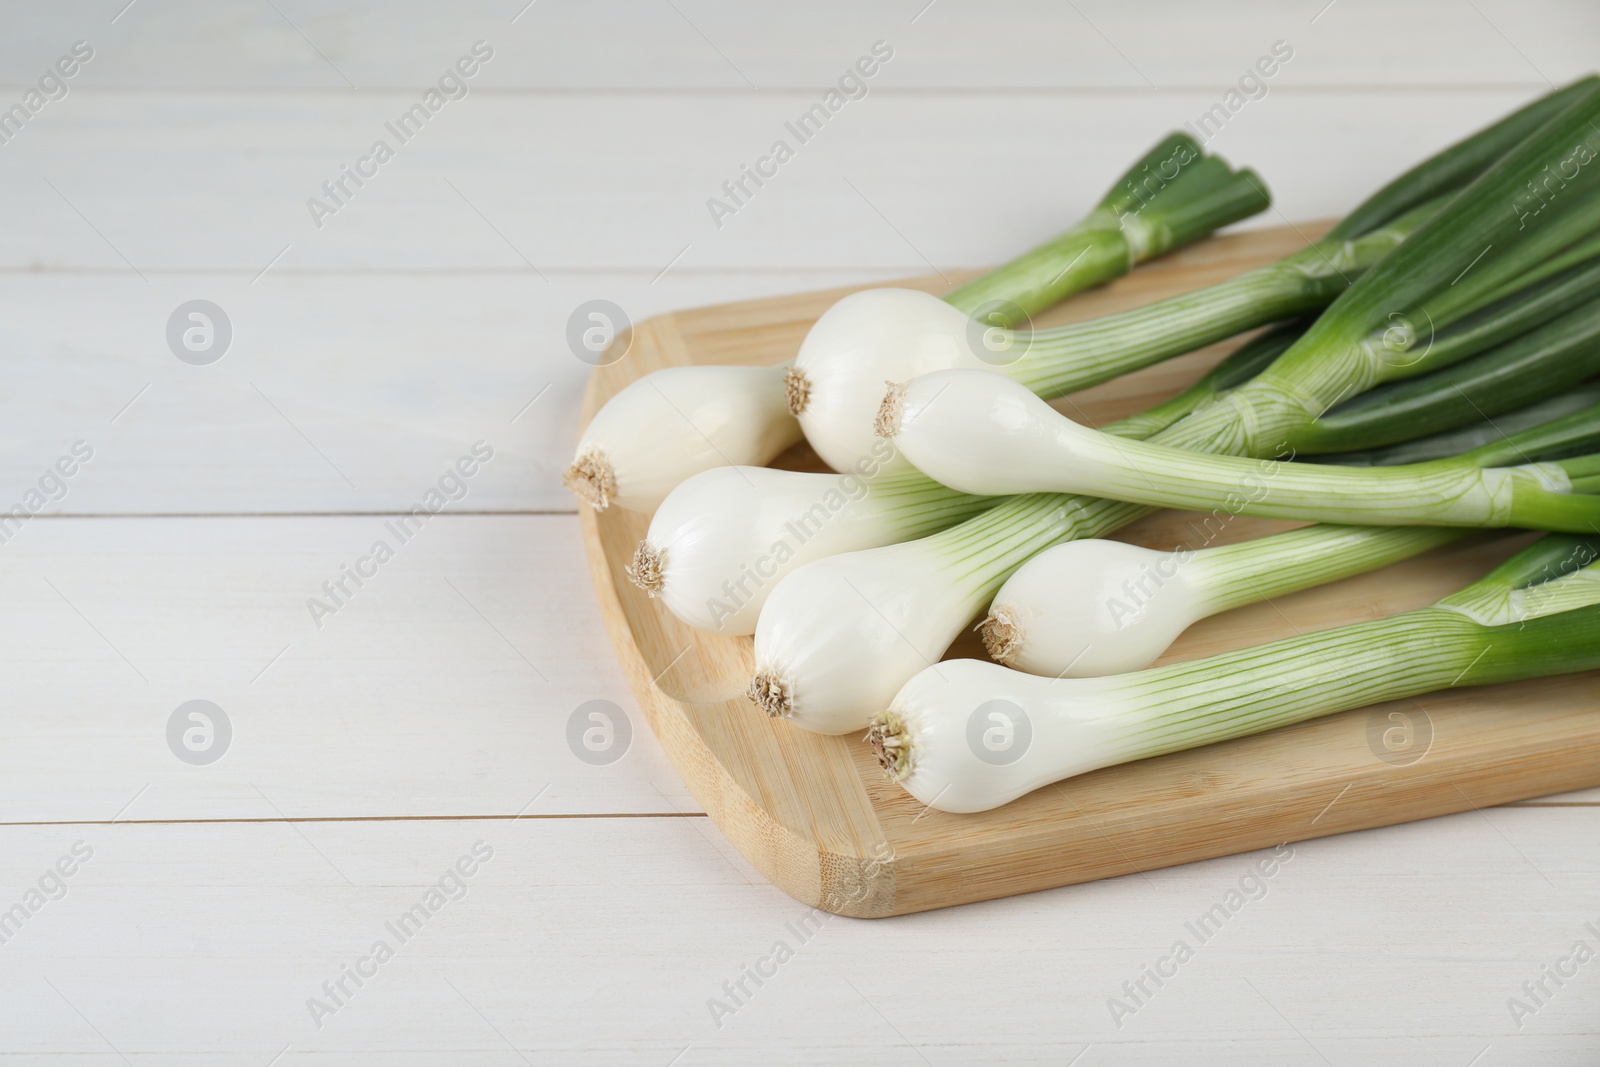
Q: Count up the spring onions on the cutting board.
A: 7